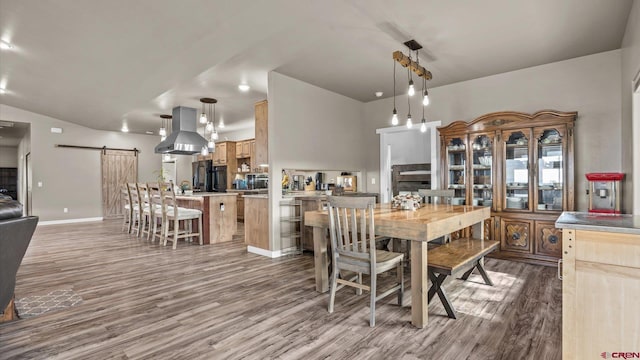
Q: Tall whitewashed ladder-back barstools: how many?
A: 5